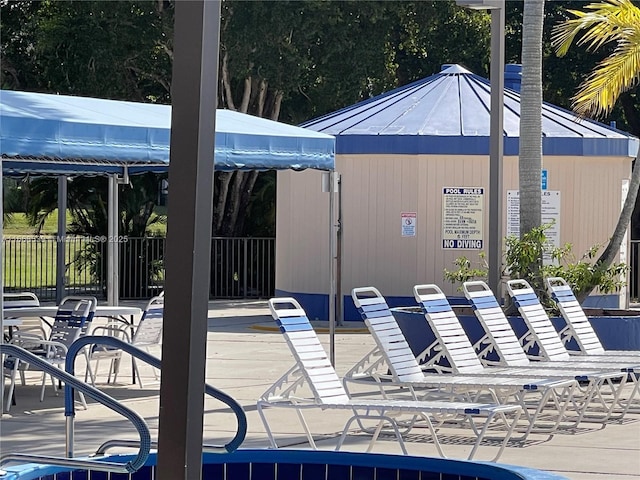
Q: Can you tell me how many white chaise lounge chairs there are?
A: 6